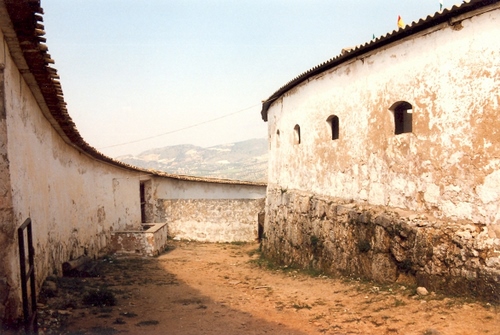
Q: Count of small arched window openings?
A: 4